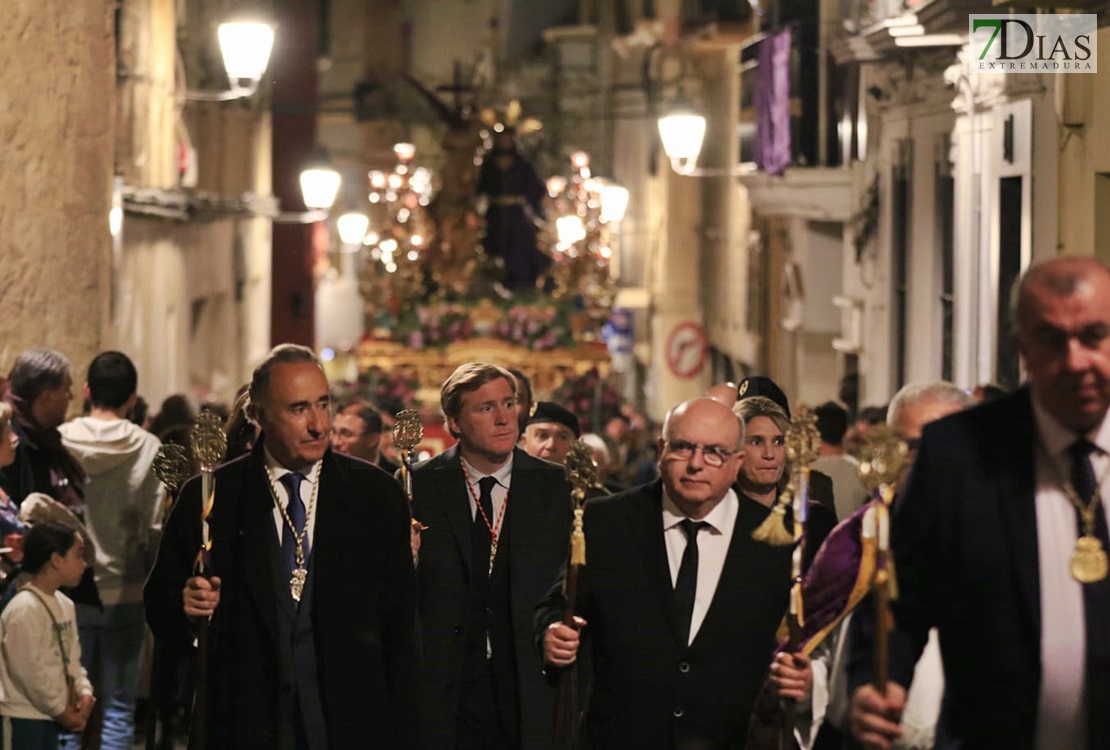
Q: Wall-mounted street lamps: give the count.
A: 5